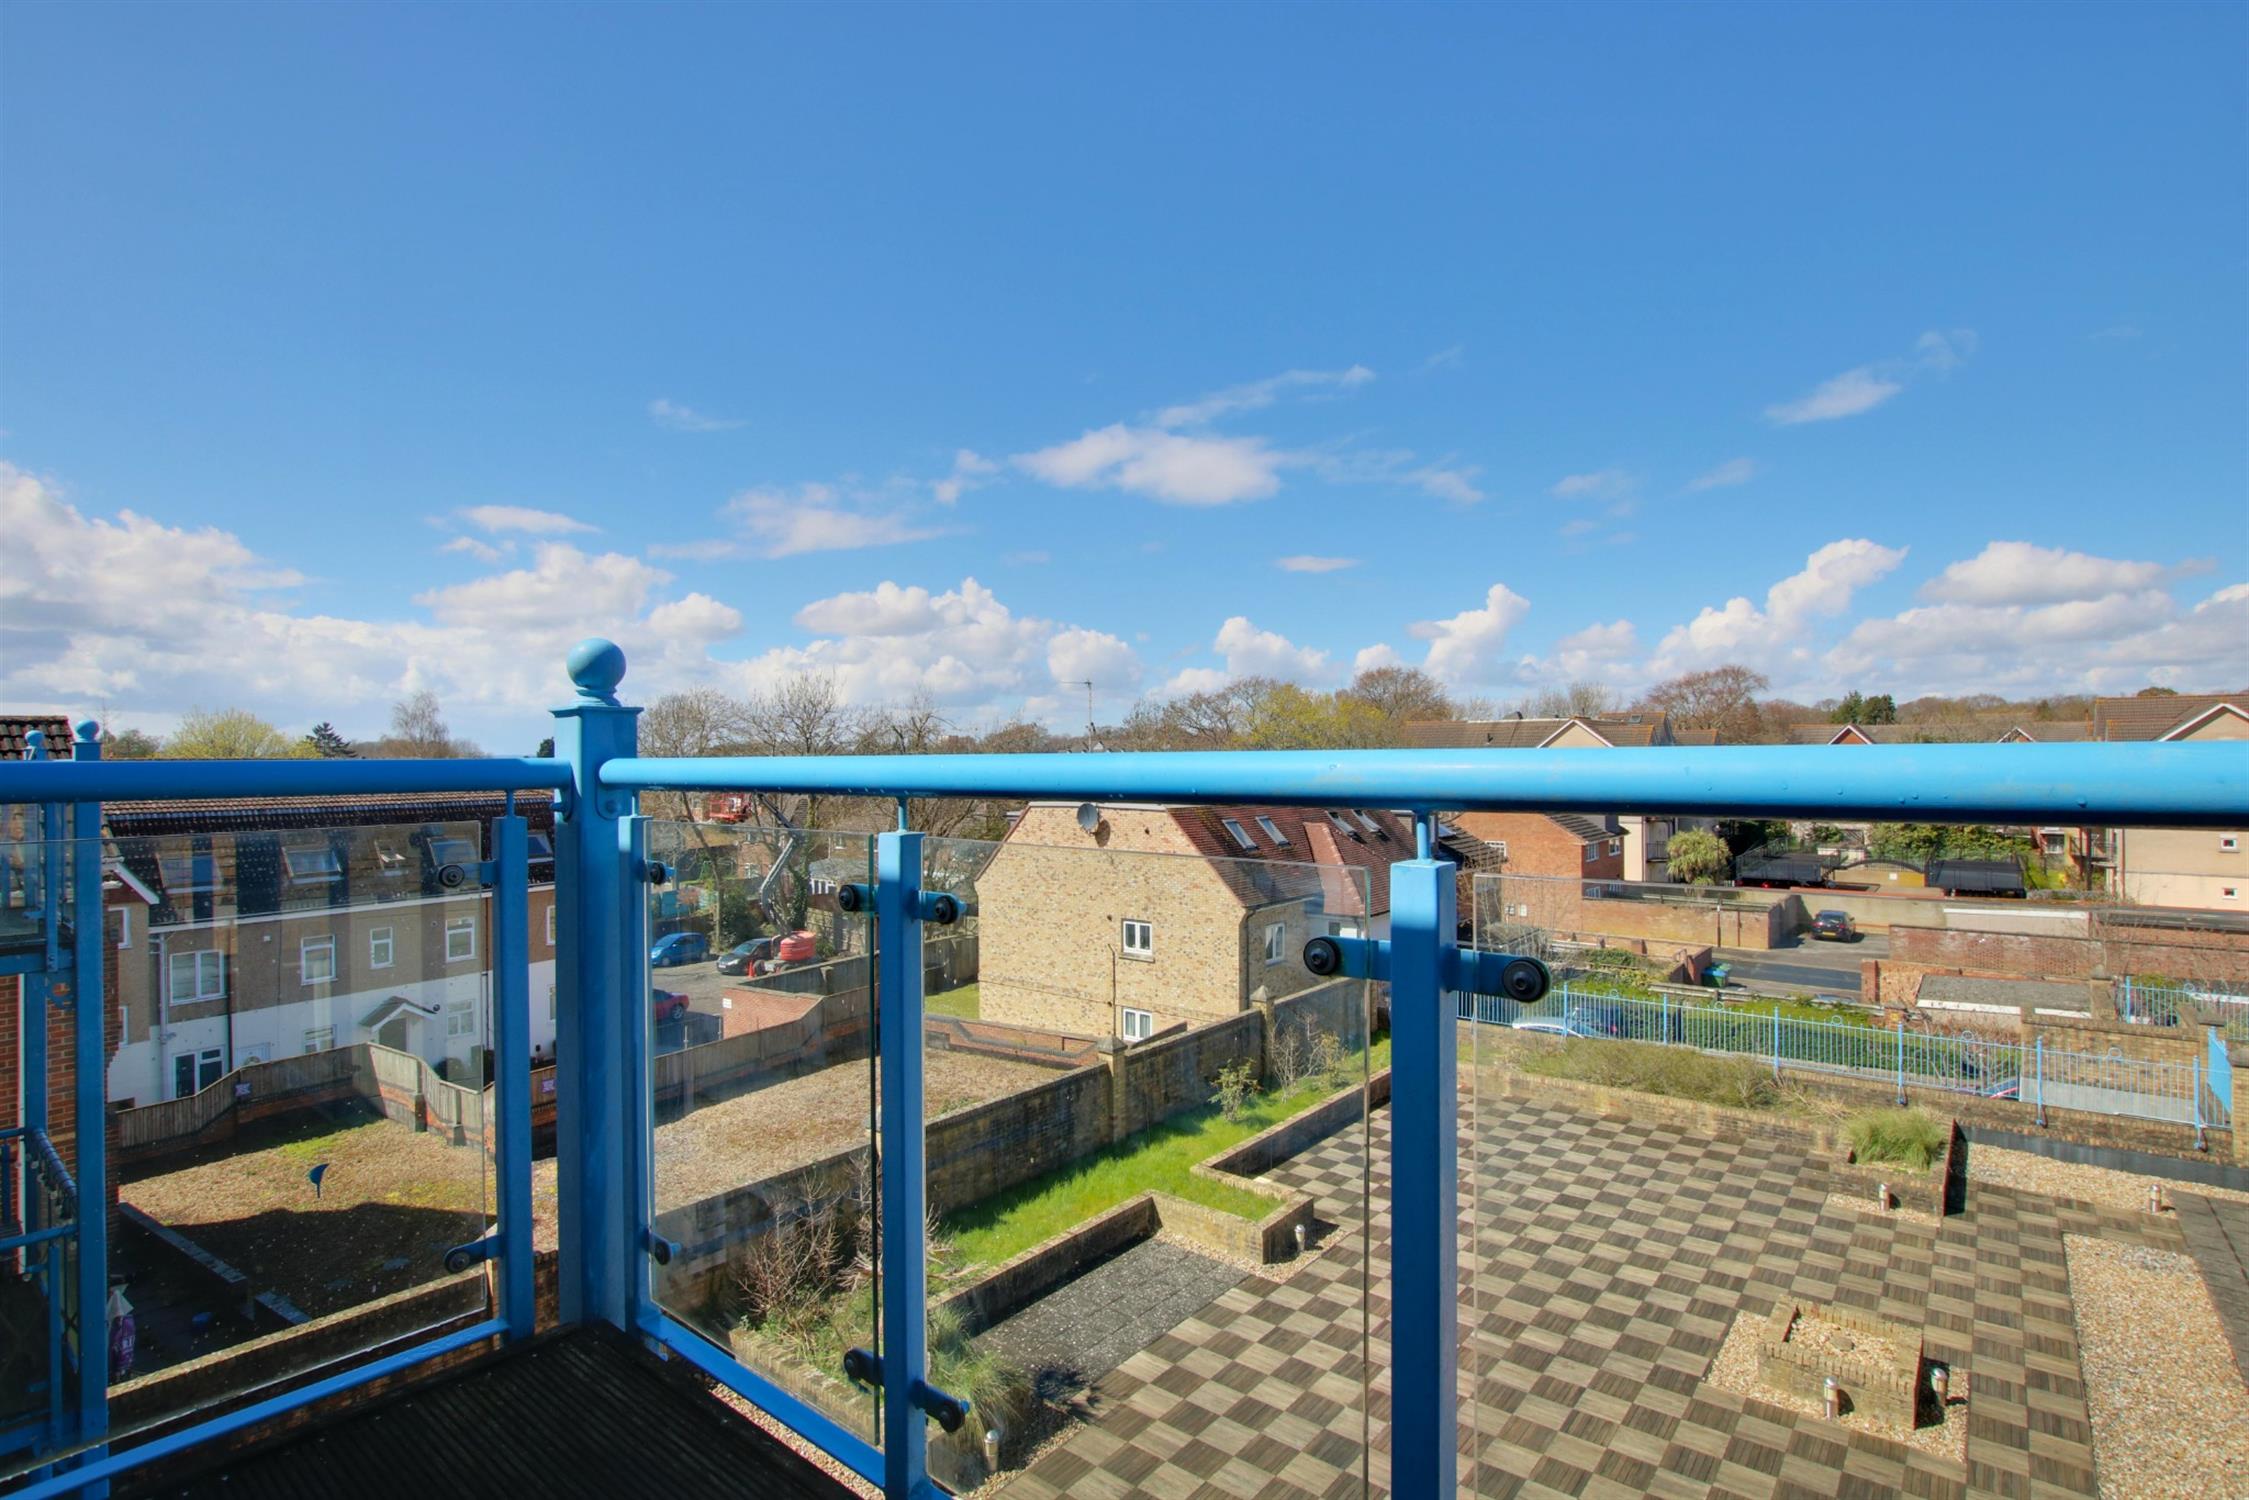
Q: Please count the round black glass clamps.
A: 10